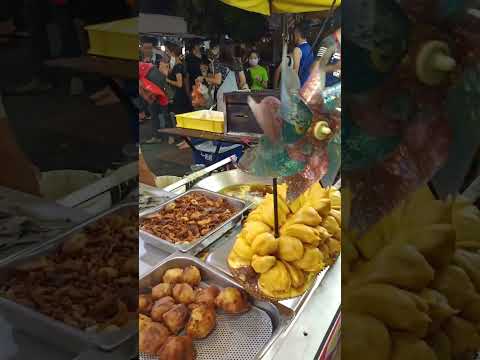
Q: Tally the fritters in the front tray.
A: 13